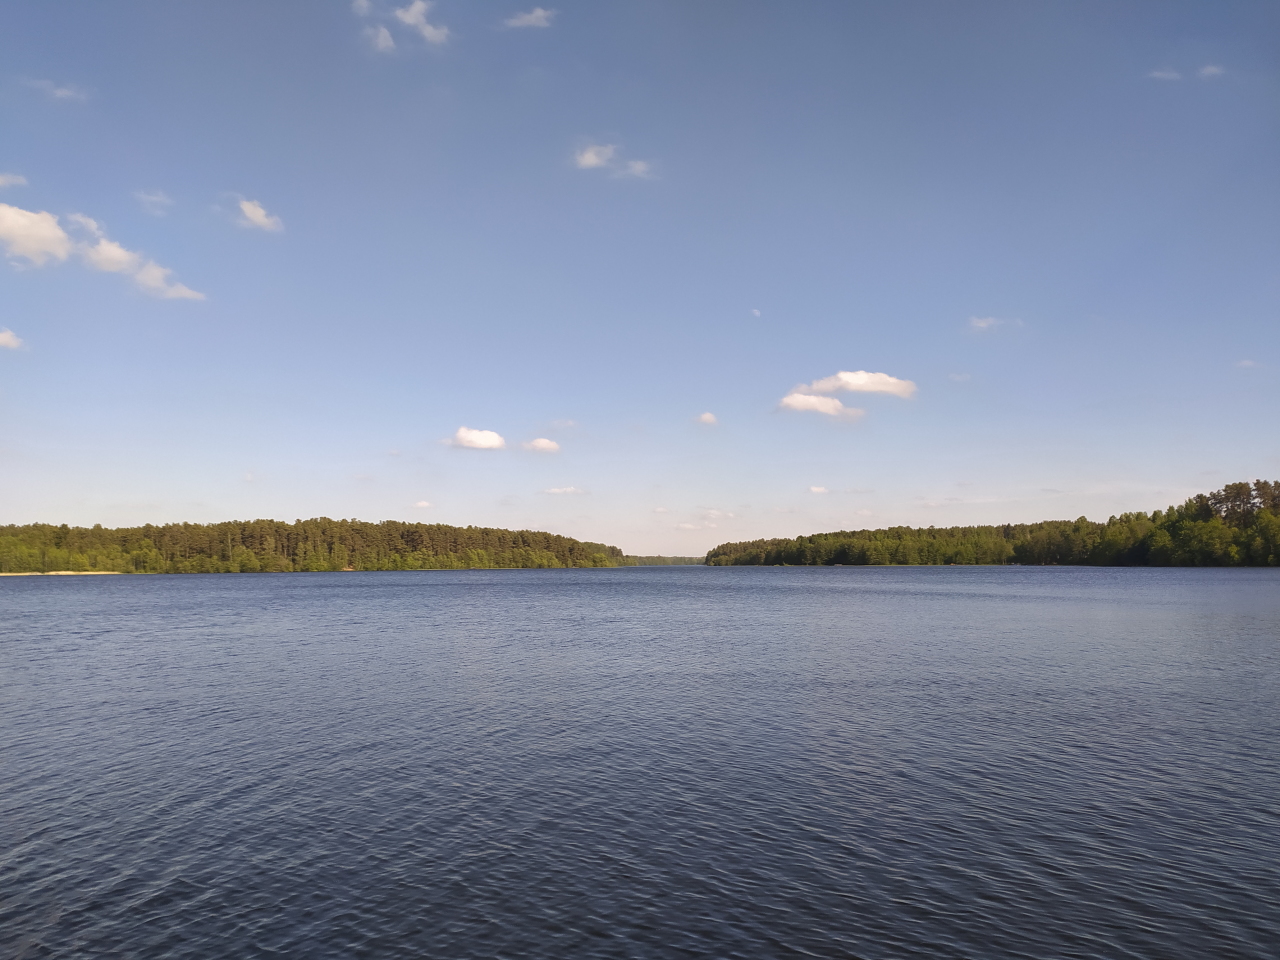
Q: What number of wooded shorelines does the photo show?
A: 2